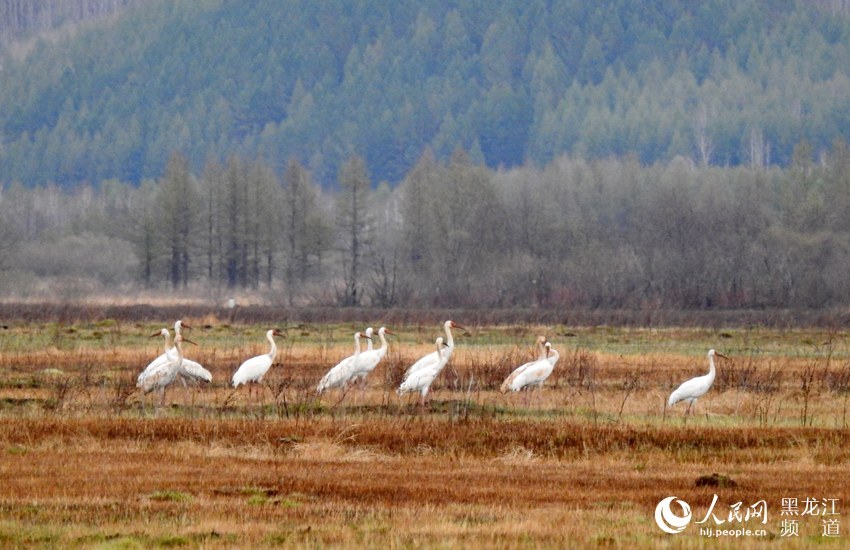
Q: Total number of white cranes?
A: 12